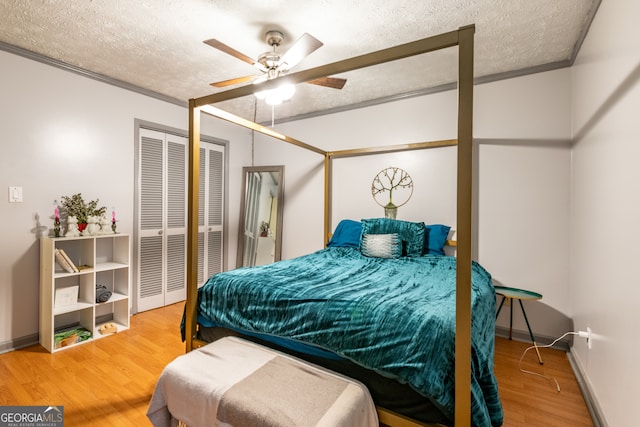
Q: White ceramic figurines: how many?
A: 3